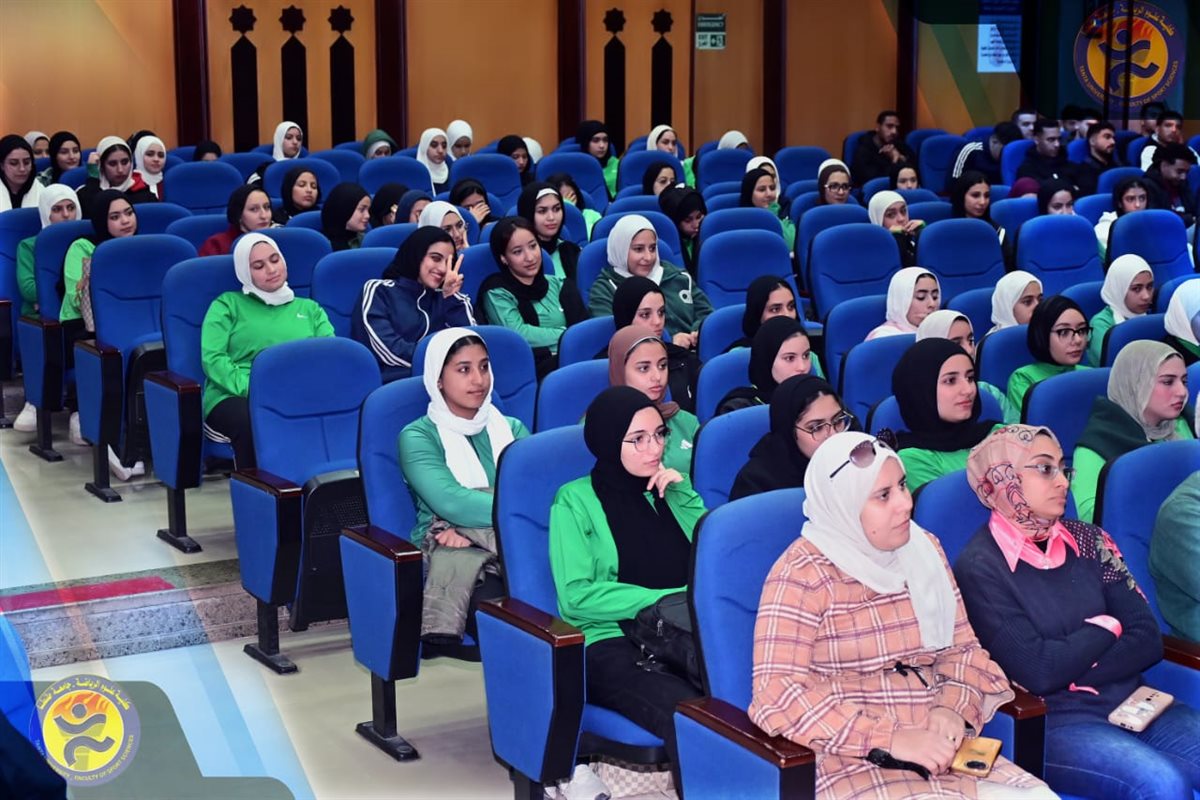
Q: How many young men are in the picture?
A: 10